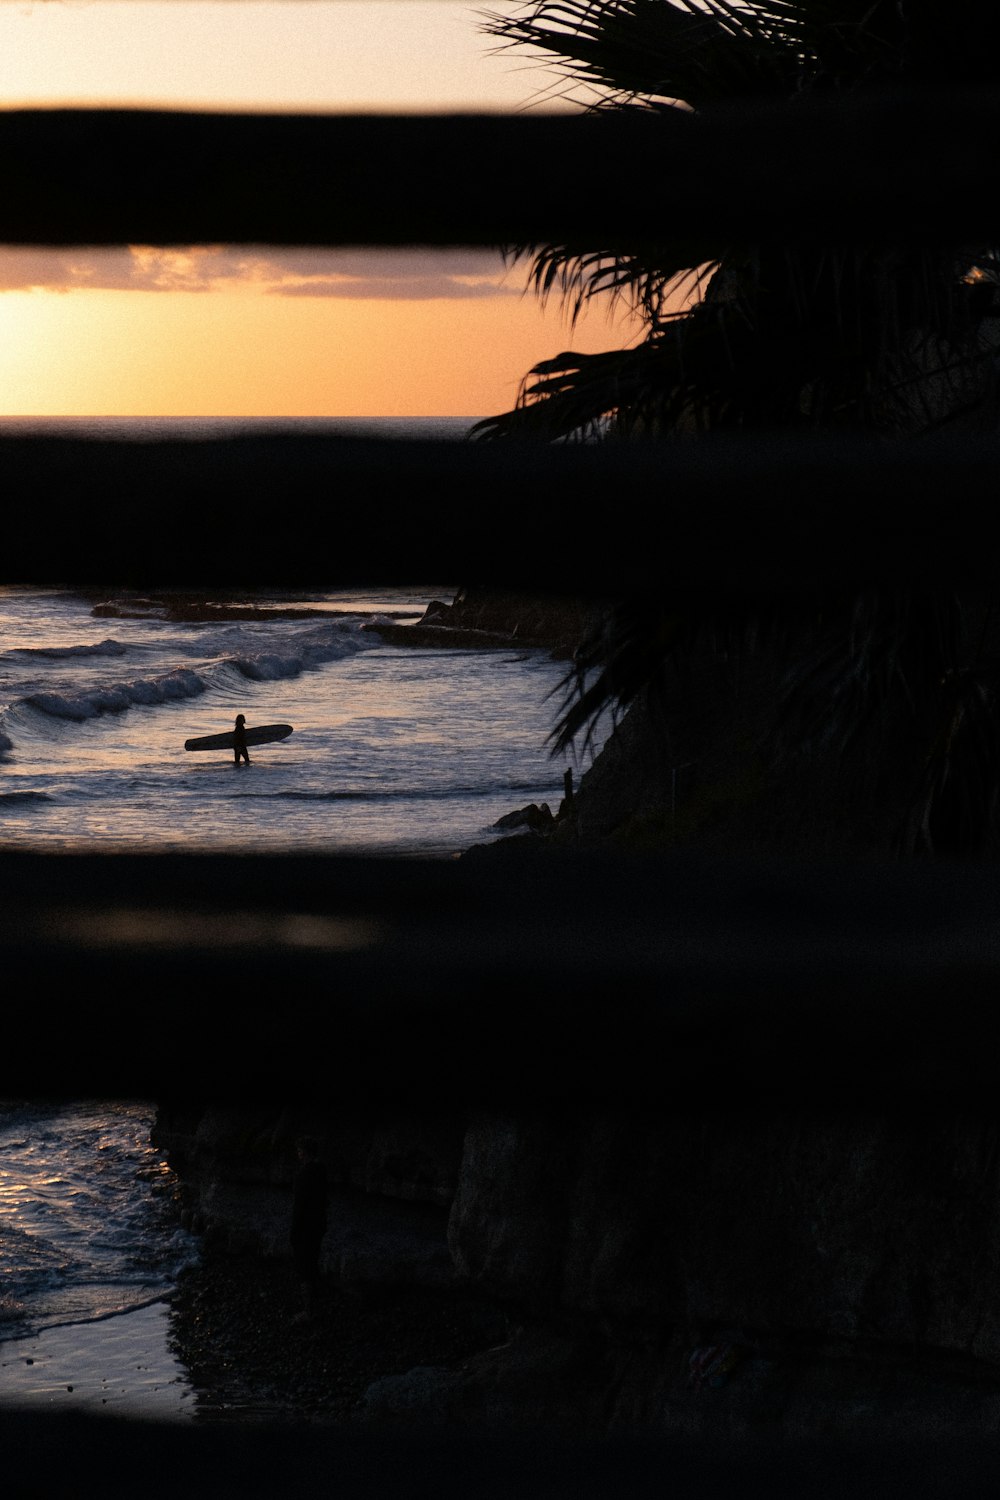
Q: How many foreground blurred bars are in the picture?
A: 4